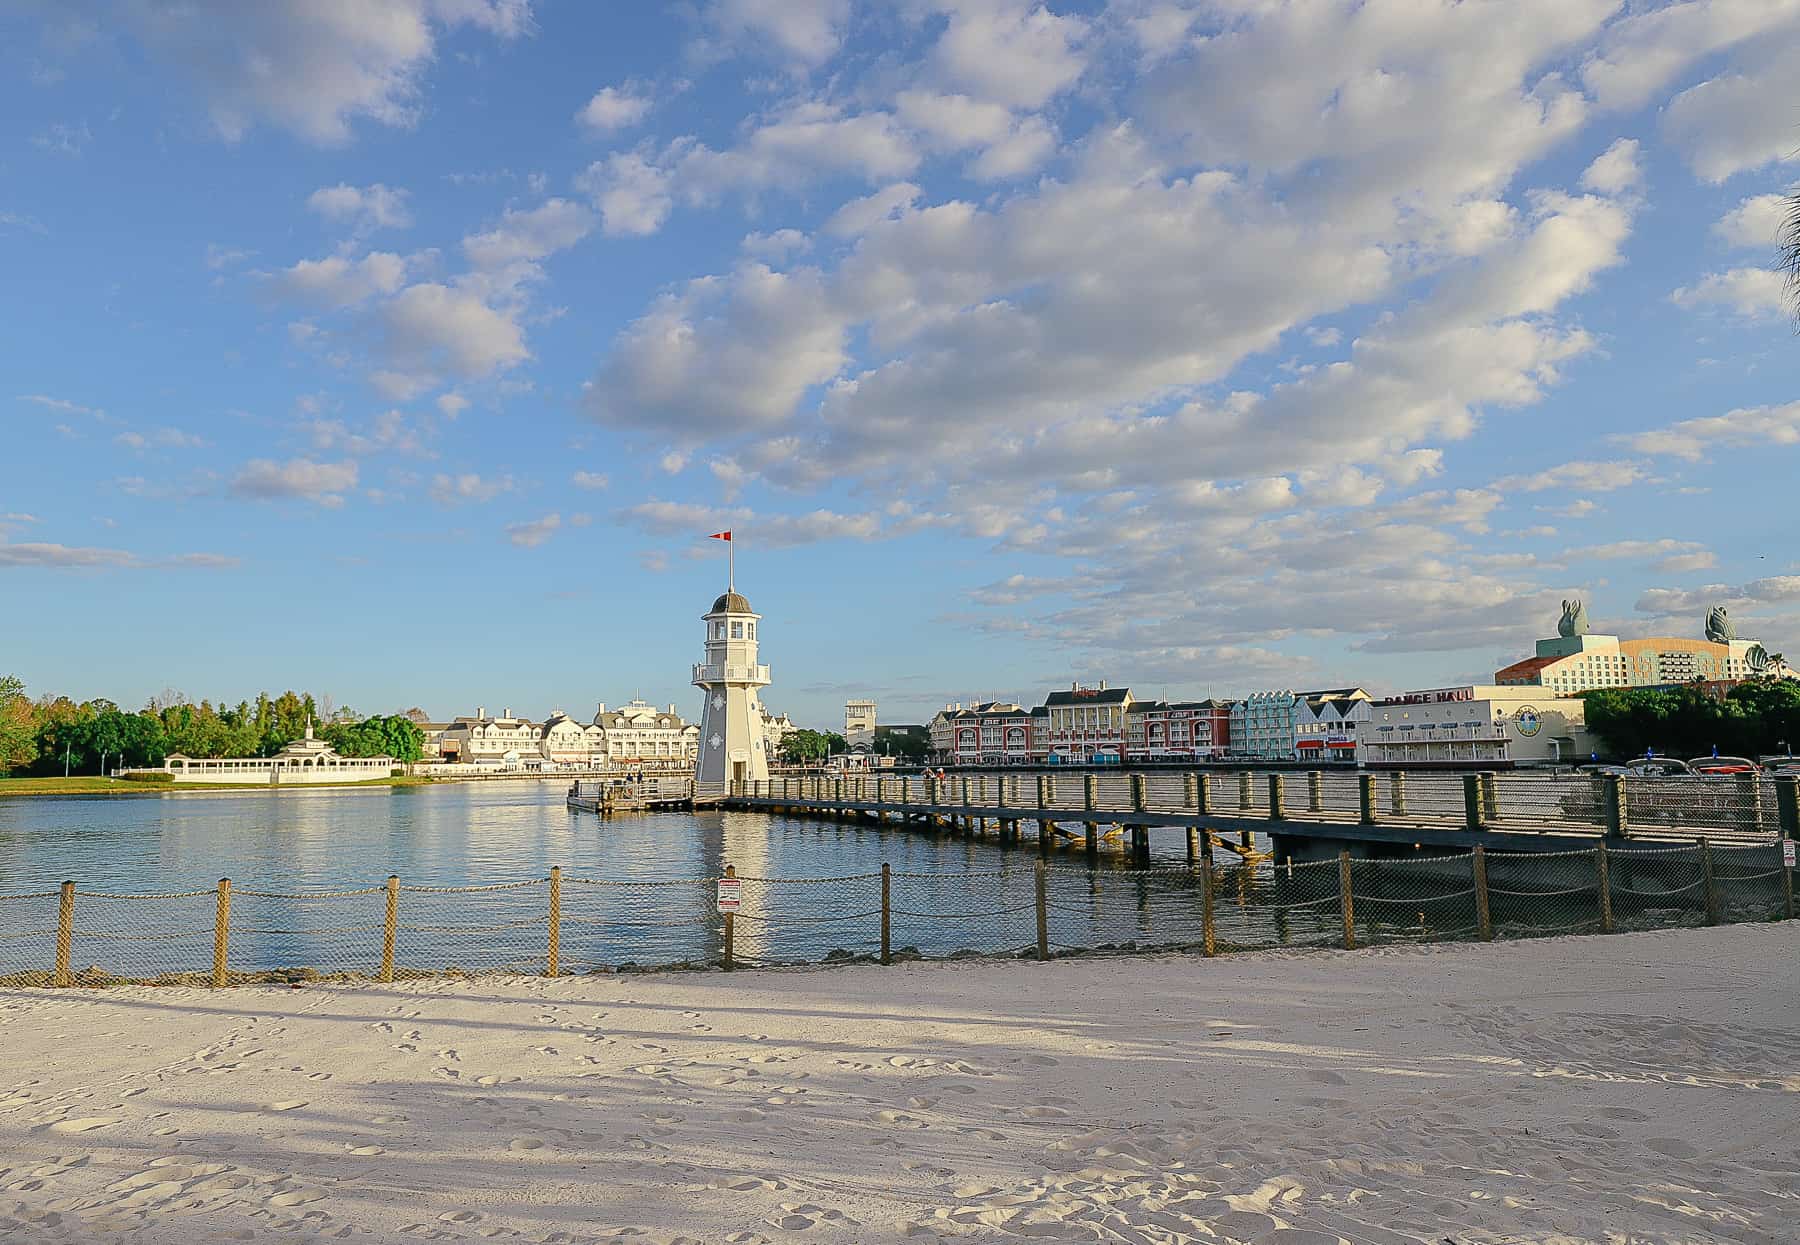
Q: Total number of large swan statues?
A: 2